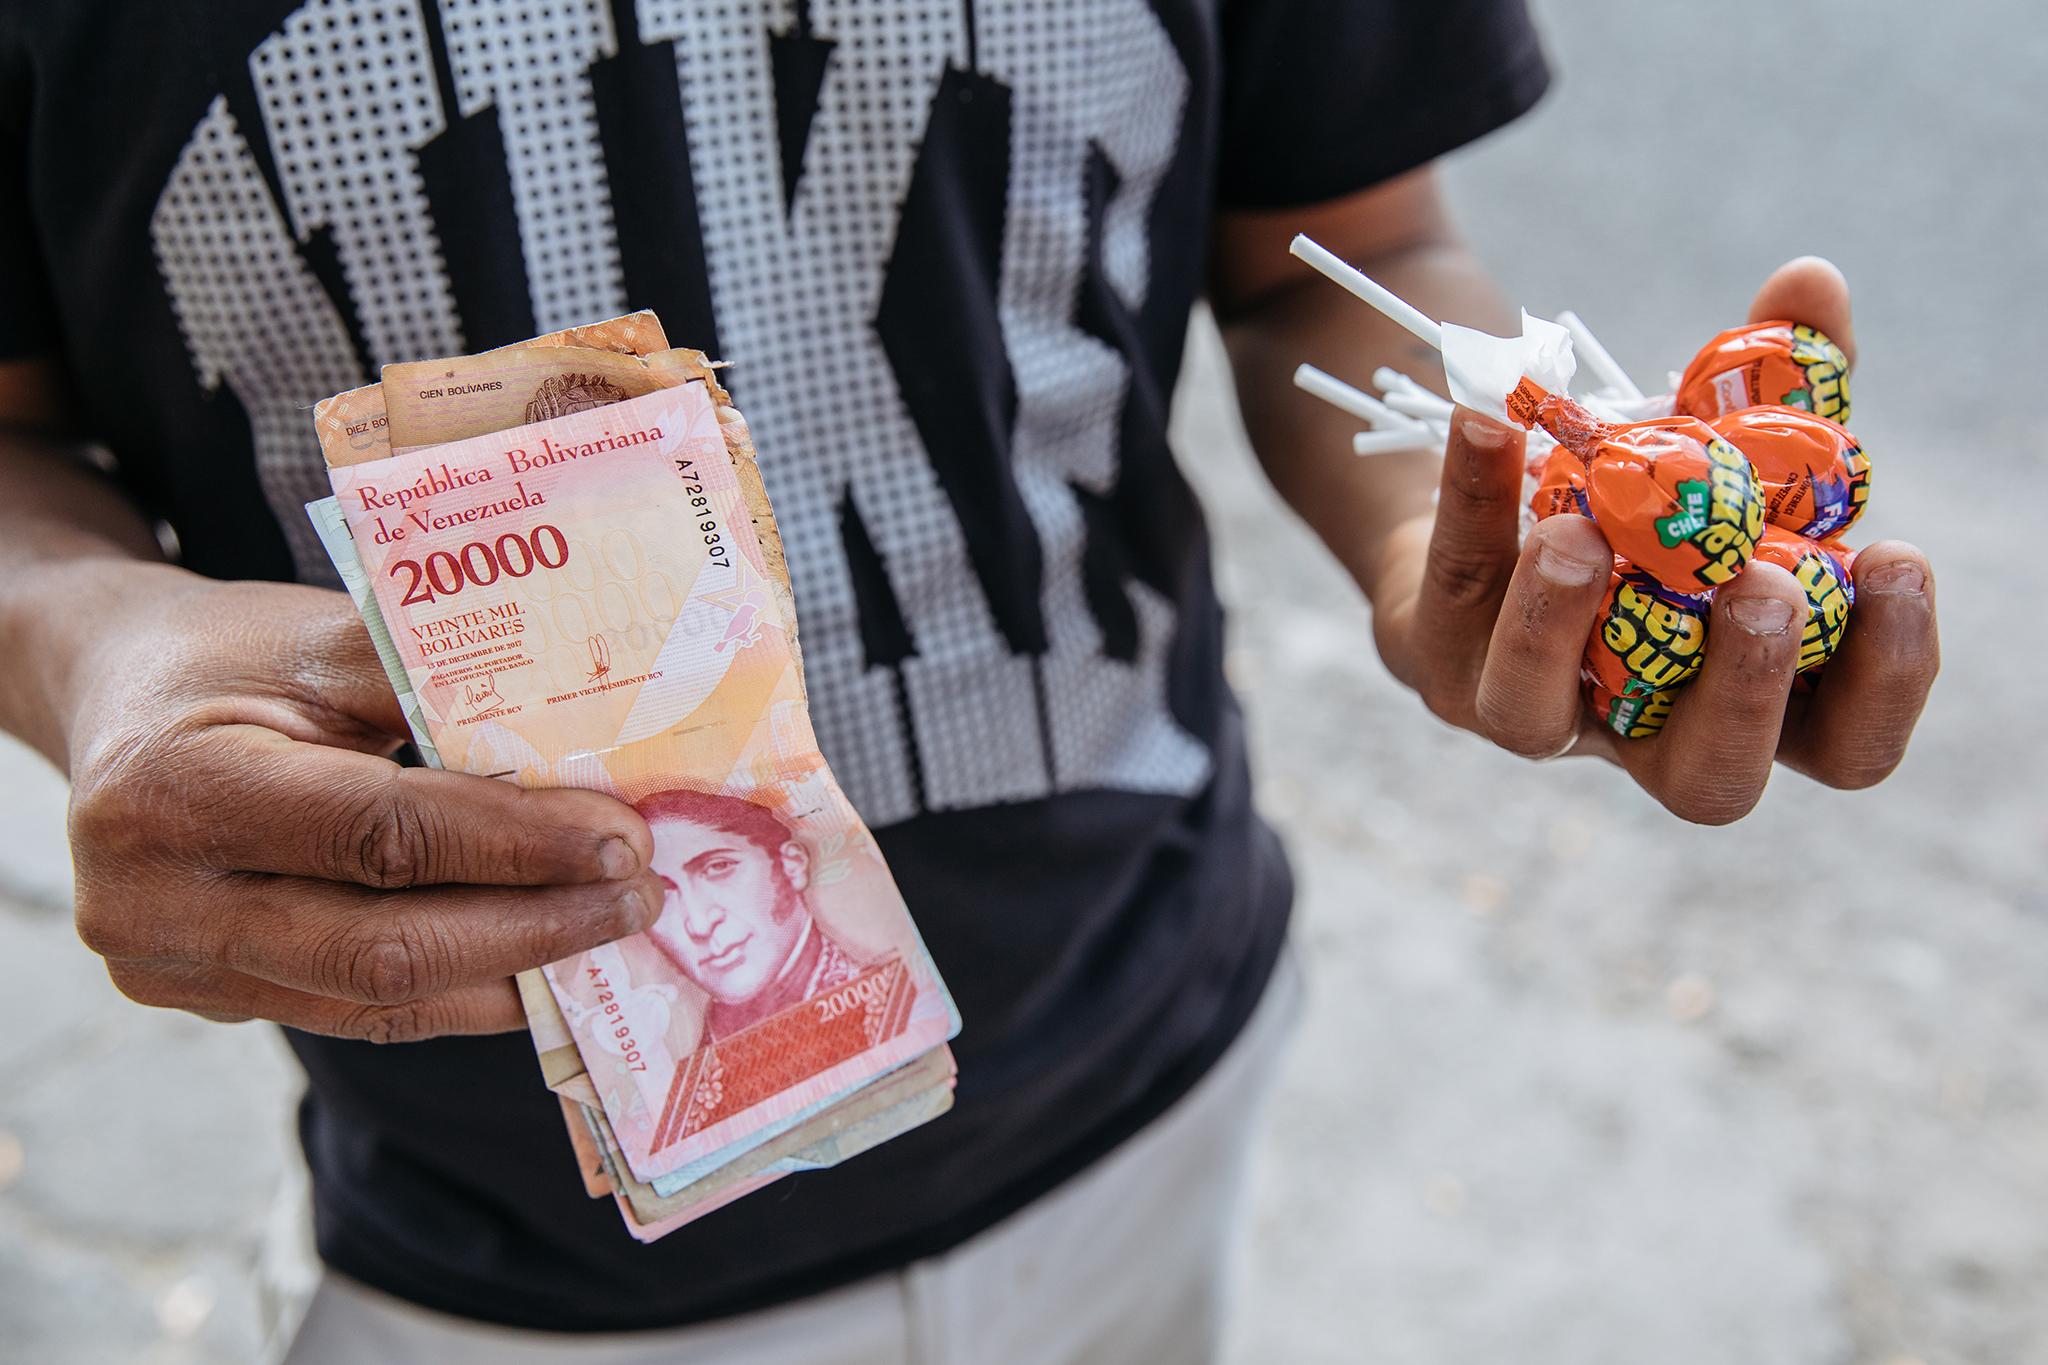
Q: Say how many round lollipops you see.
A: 7